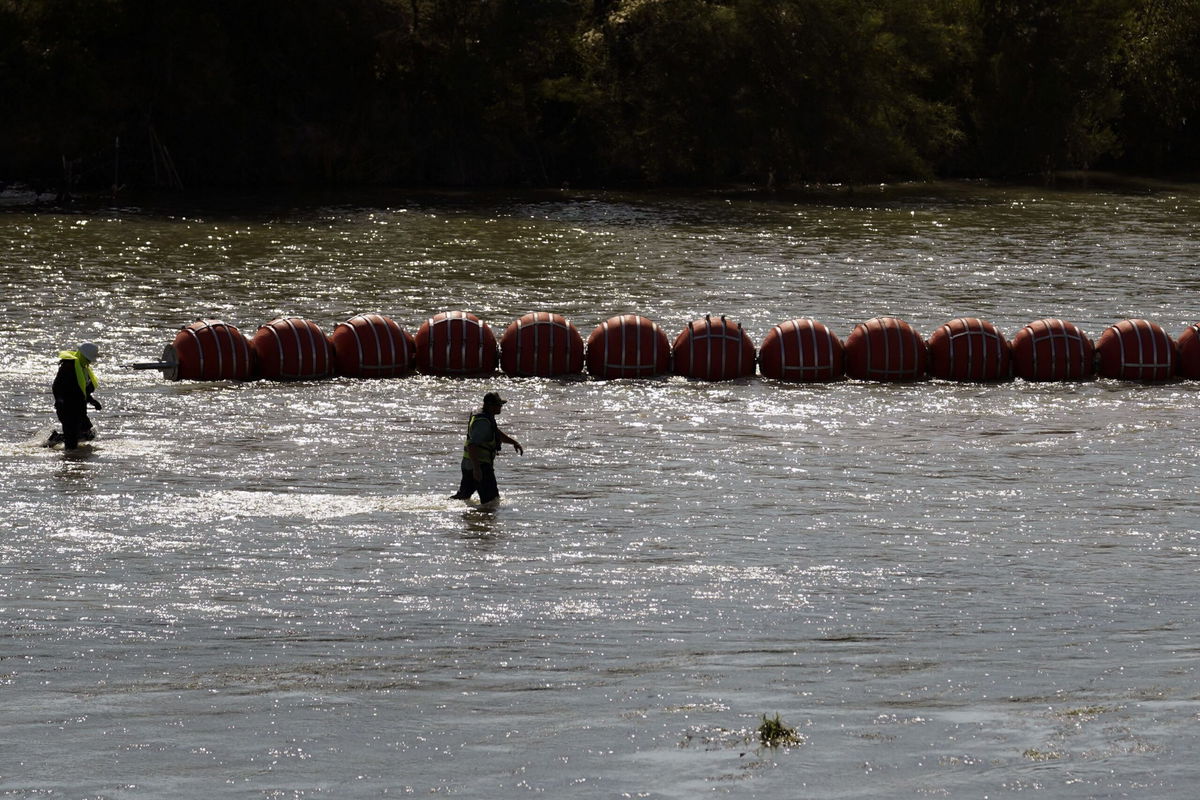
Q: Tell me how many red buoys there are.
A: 13